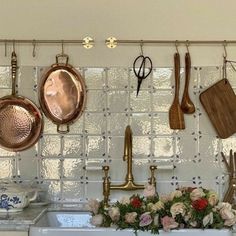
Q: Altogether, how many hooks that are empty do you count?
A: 2